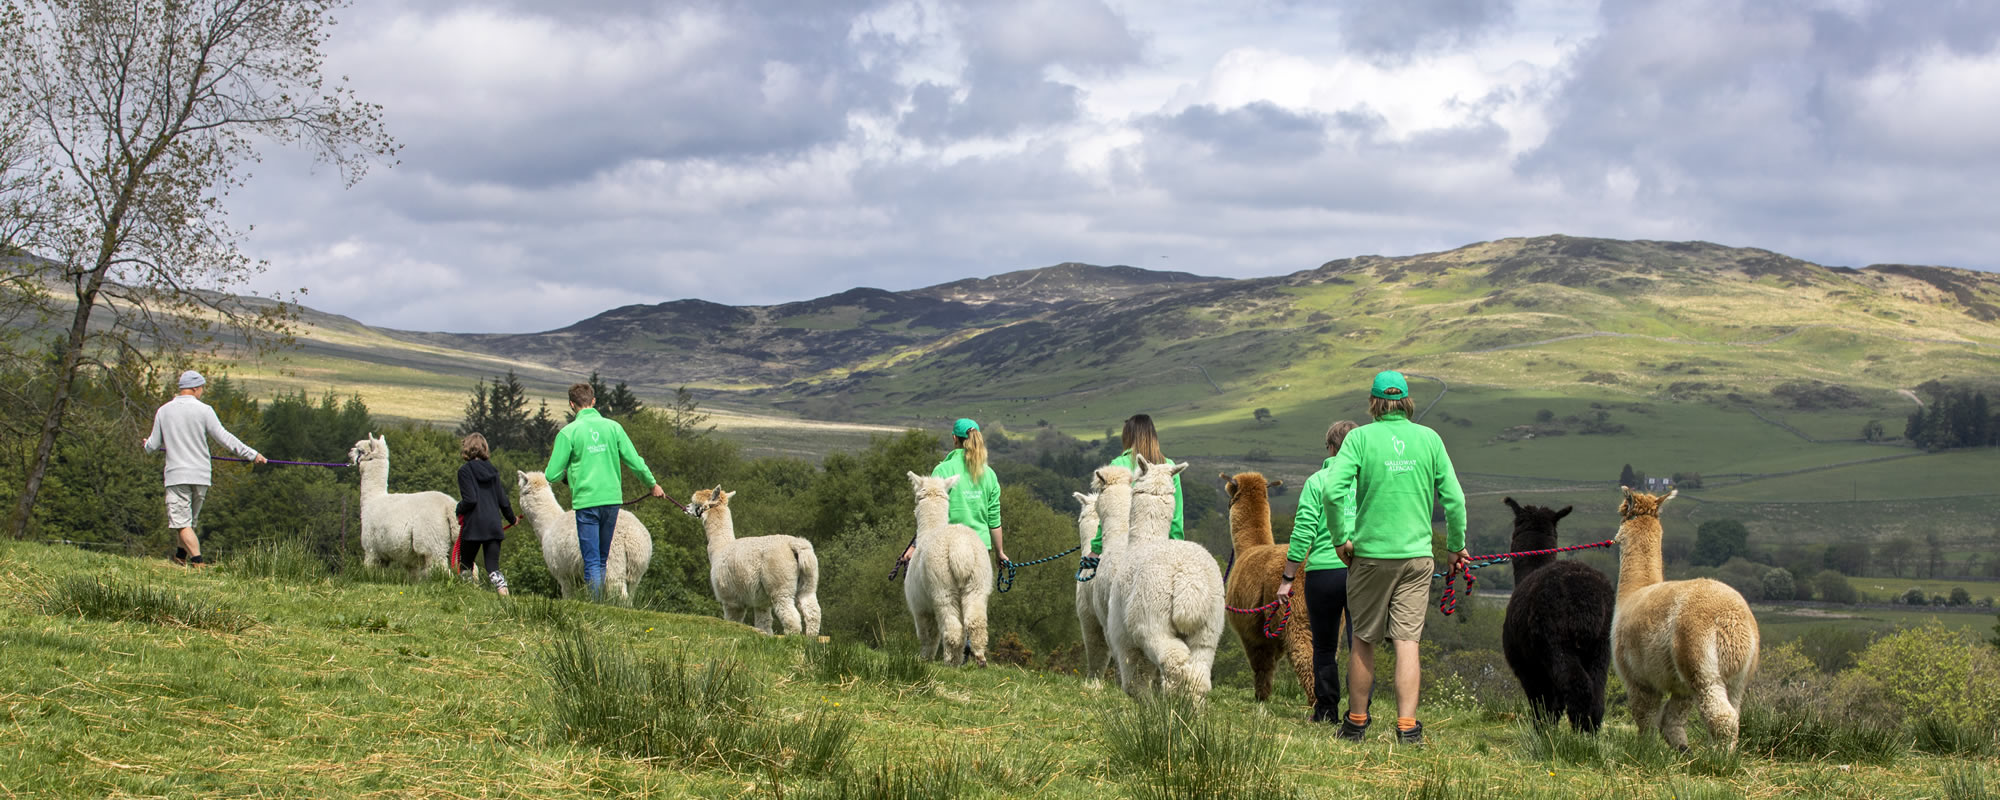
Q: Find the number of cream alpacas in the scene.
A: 7